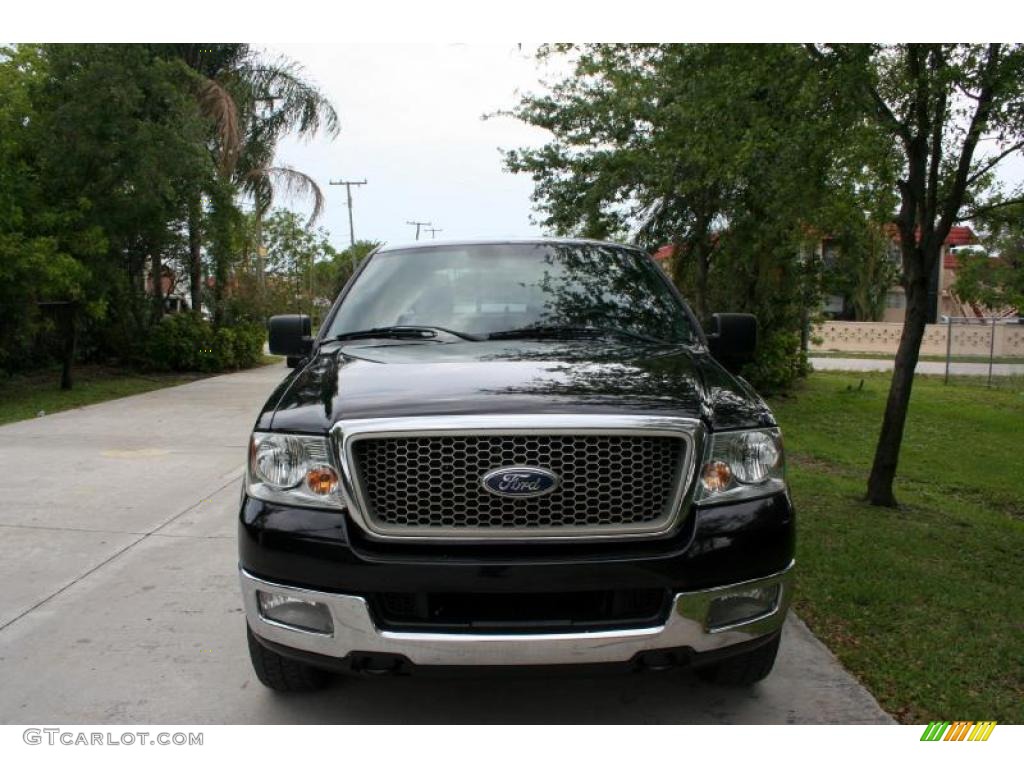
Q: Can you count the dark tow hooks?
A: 2